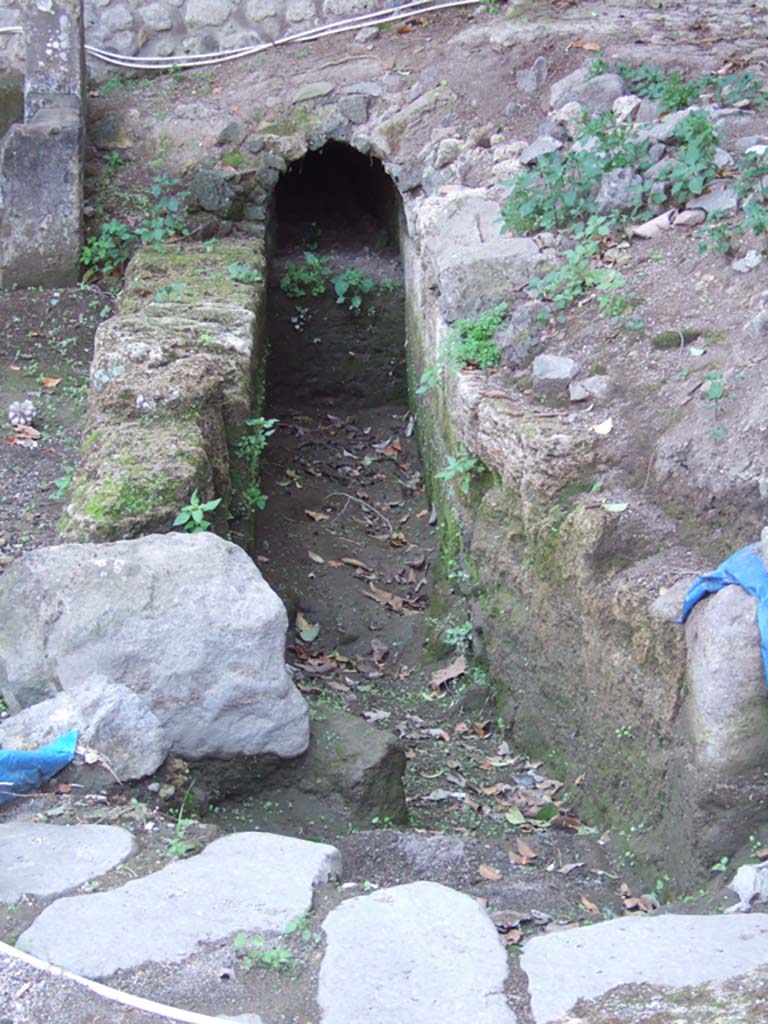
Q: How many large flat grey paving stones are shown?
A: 4